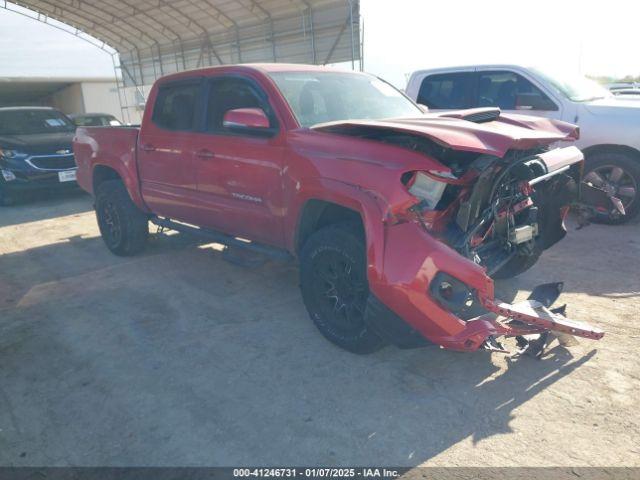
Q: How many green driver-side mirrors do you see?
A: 0